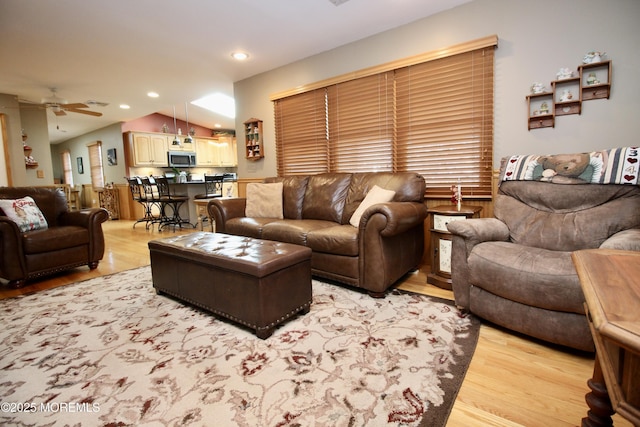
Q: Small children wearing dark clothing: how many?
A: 0